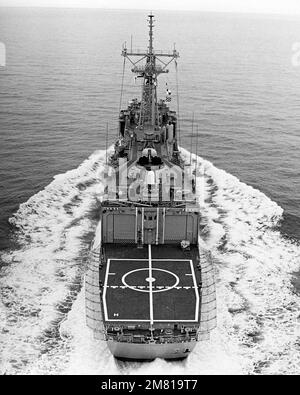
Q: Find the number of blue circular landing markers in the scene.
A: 0